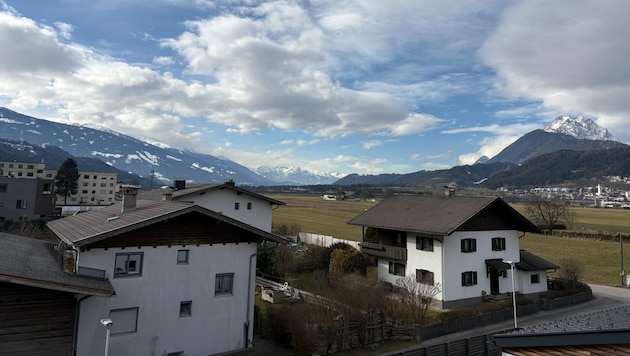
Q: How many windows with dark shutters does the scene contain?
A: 6